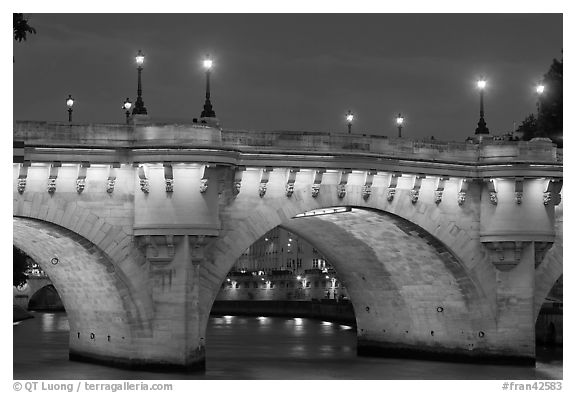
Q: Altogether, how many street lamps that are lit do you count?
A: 8